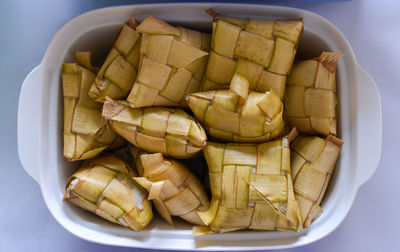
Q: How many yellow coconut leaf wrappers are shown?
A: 11